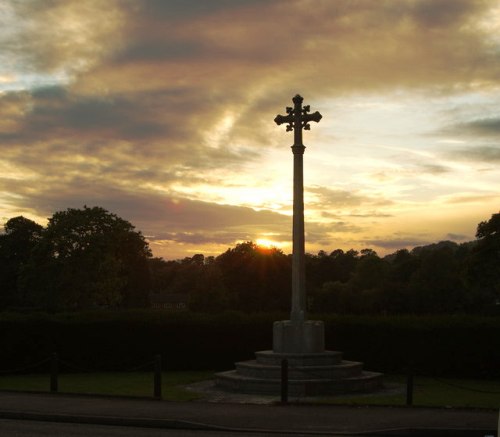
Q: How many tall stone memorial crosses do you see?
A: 1